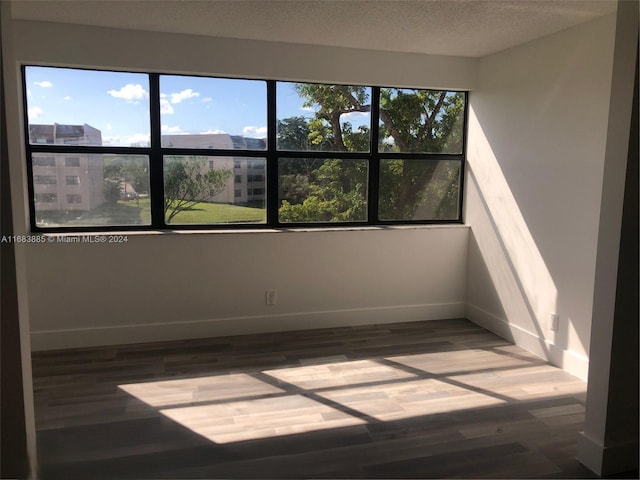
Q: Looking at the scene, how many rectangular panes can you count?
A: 8